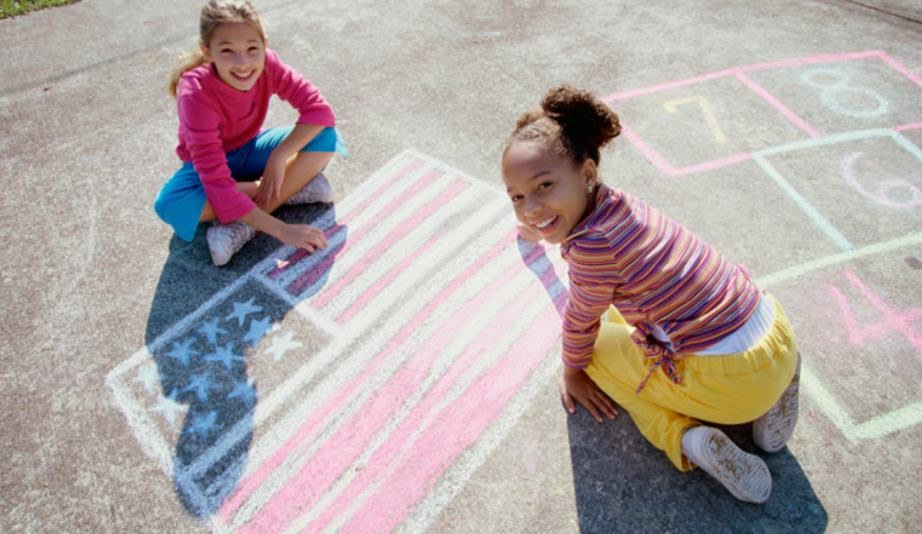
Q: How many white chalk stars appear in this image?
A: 11